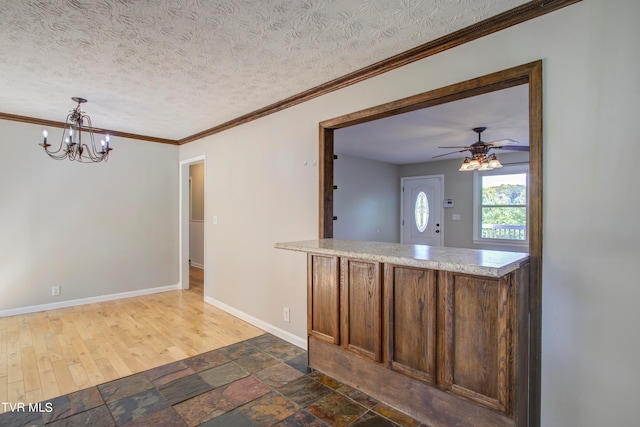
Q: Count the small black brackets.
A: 3